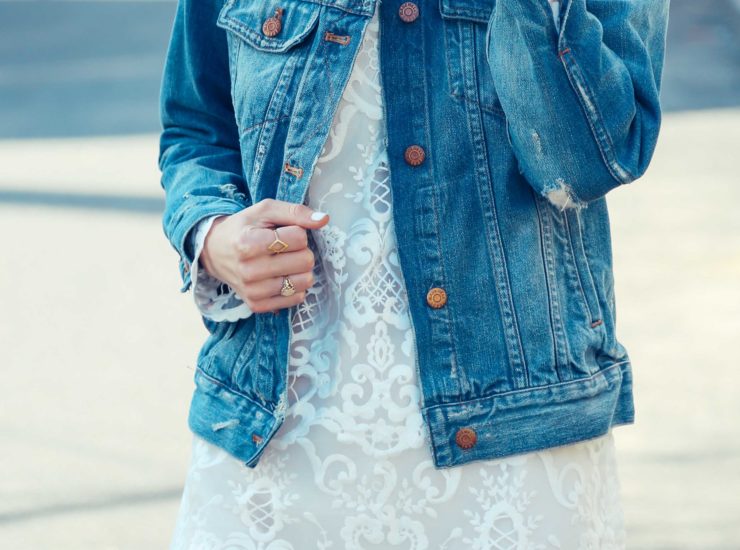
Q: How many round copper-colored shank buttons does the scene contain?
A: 5